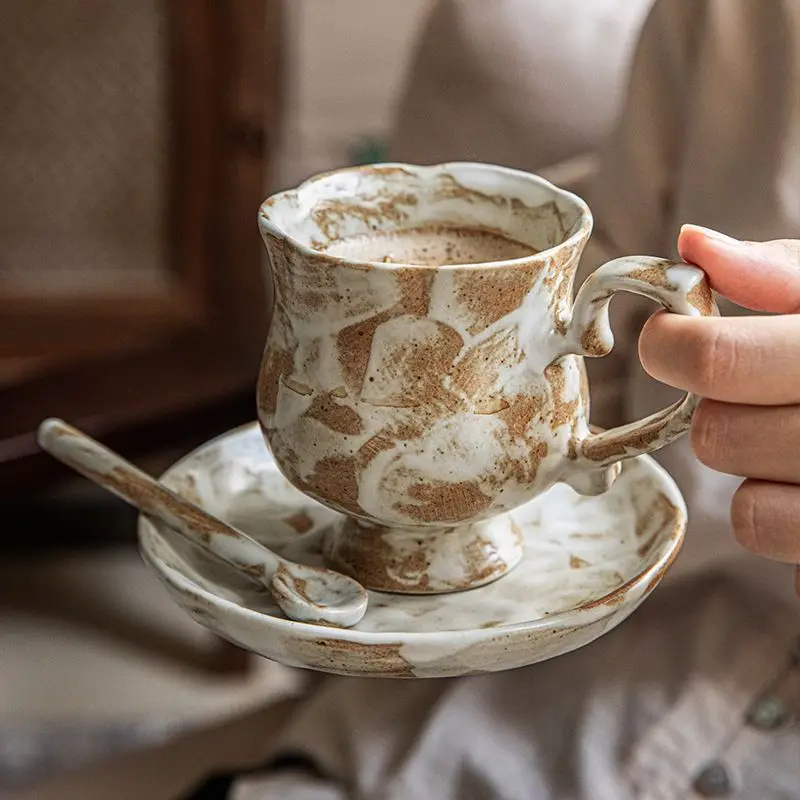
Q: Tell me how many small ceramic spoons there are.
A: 1